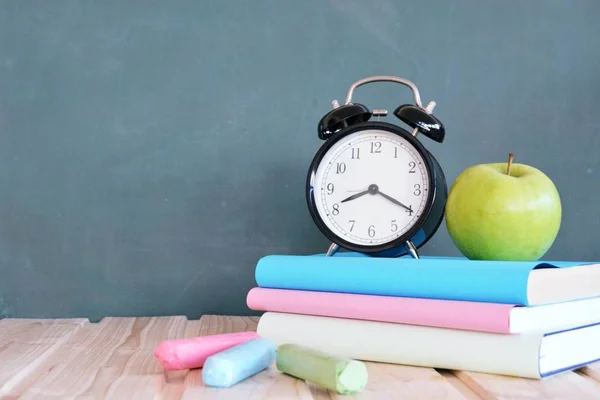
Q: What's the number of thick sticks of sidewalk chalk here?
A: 3